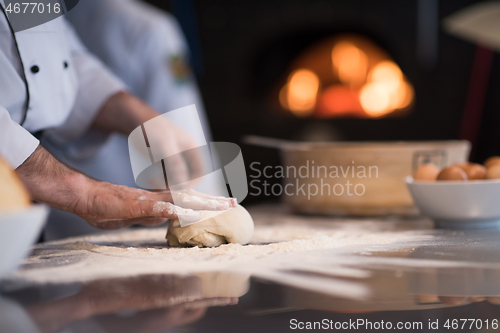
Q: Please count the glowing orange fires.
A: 1